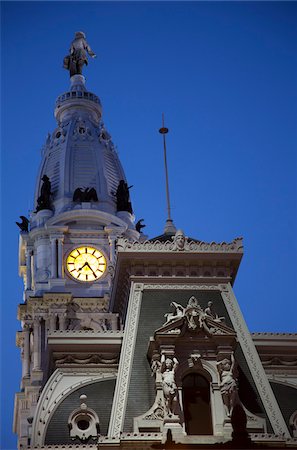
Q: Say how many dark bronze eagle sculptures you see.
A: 3